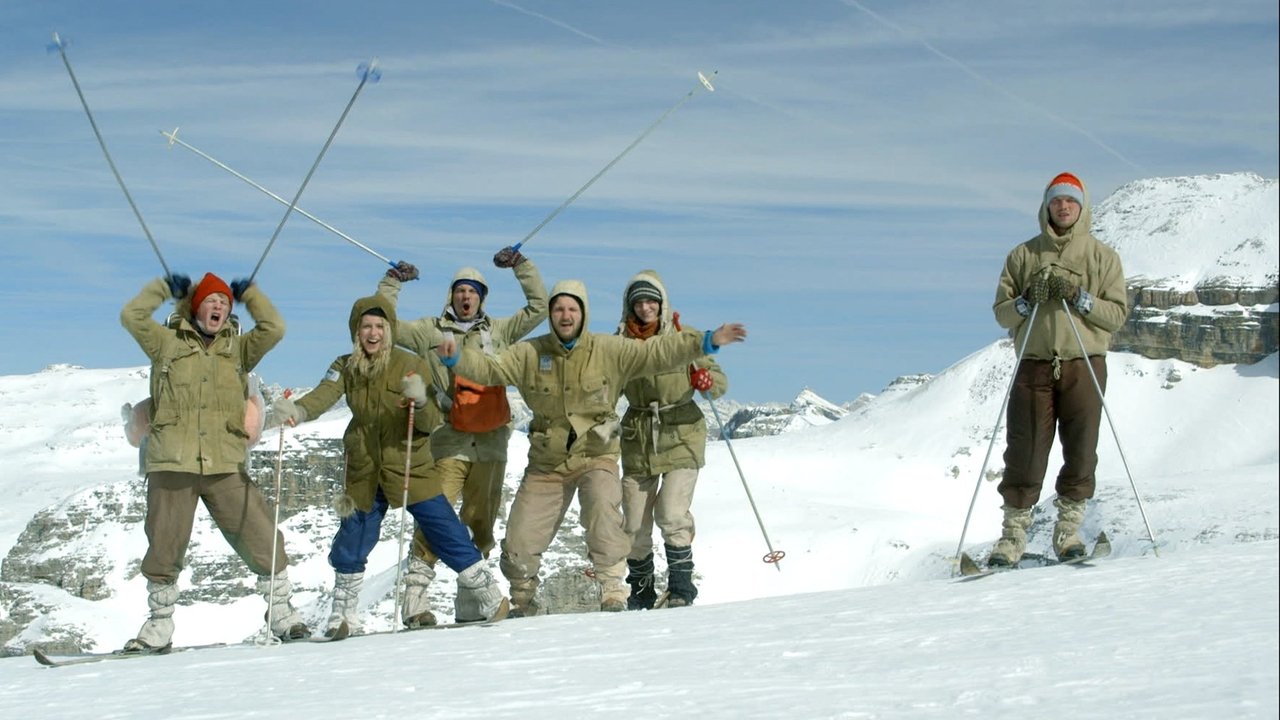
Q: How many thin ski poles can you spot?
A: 9